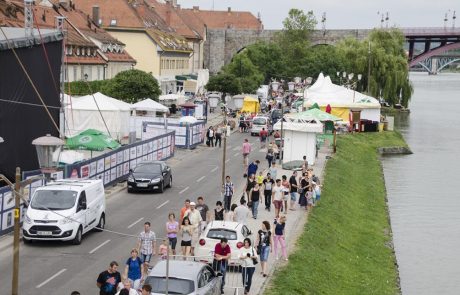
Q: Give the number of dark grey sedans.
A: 1